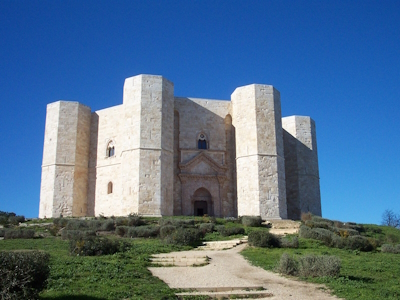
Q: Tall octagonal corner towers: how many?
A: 4